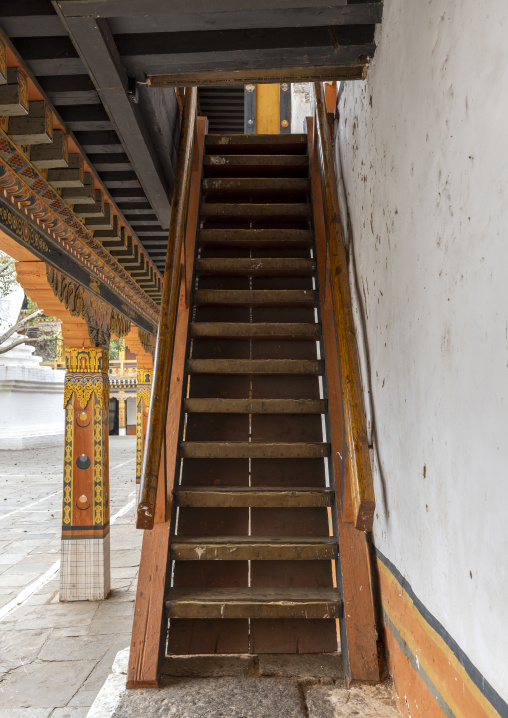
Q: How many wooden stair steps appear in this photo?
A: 14